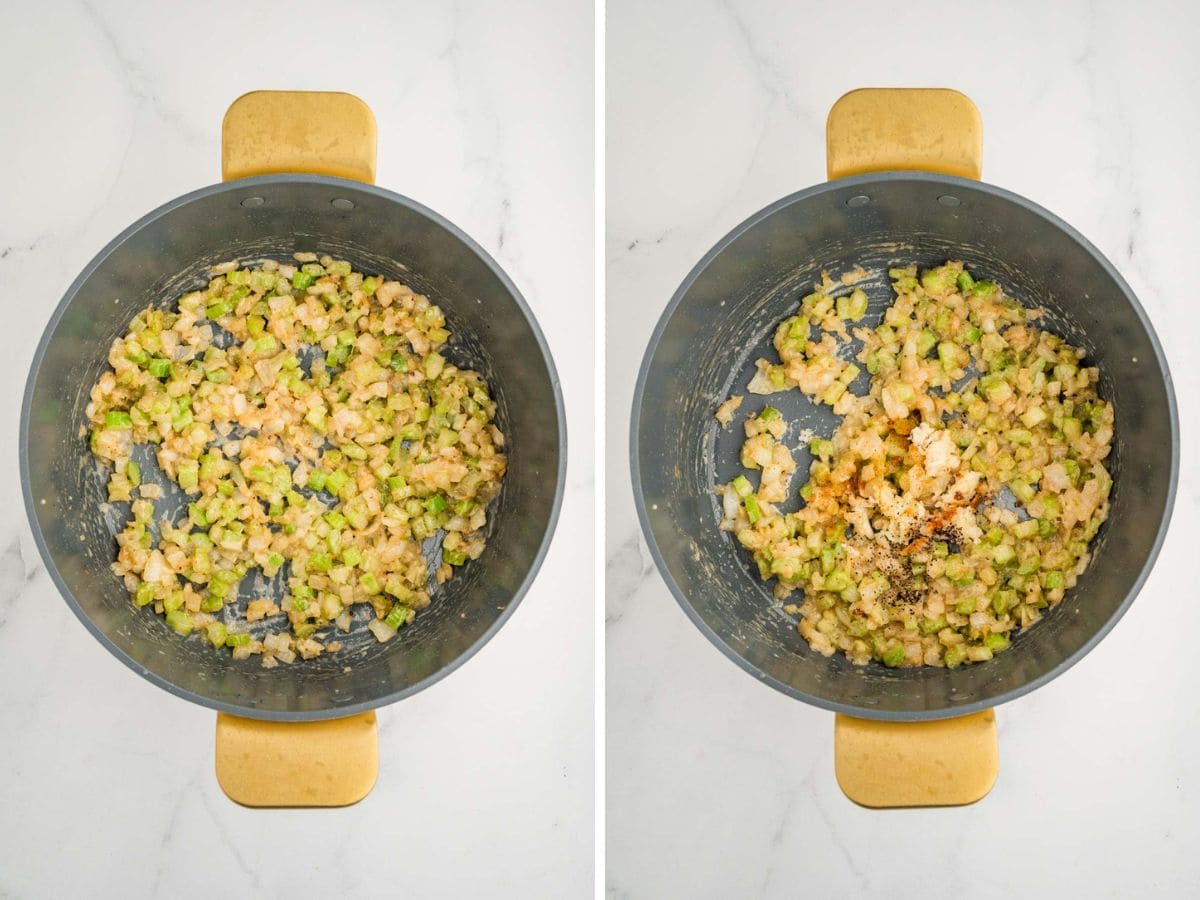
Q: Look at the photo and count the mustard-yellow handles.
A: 4